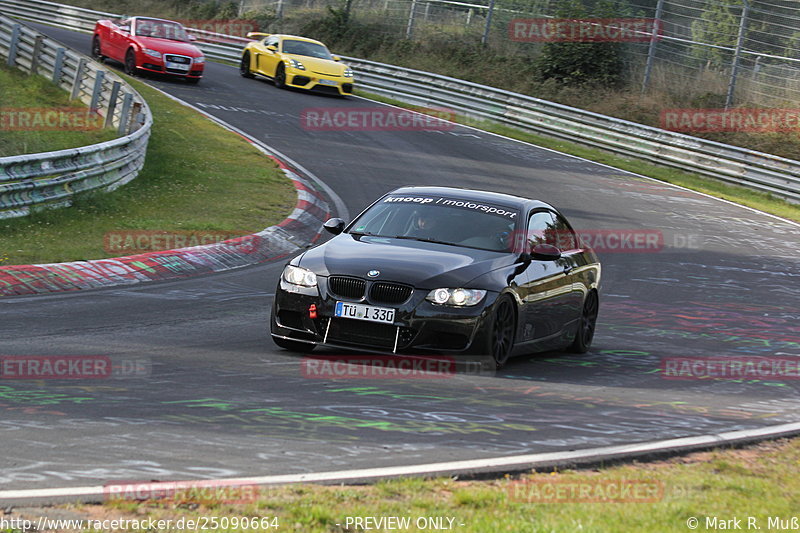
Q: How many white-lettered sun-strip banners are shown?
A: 1